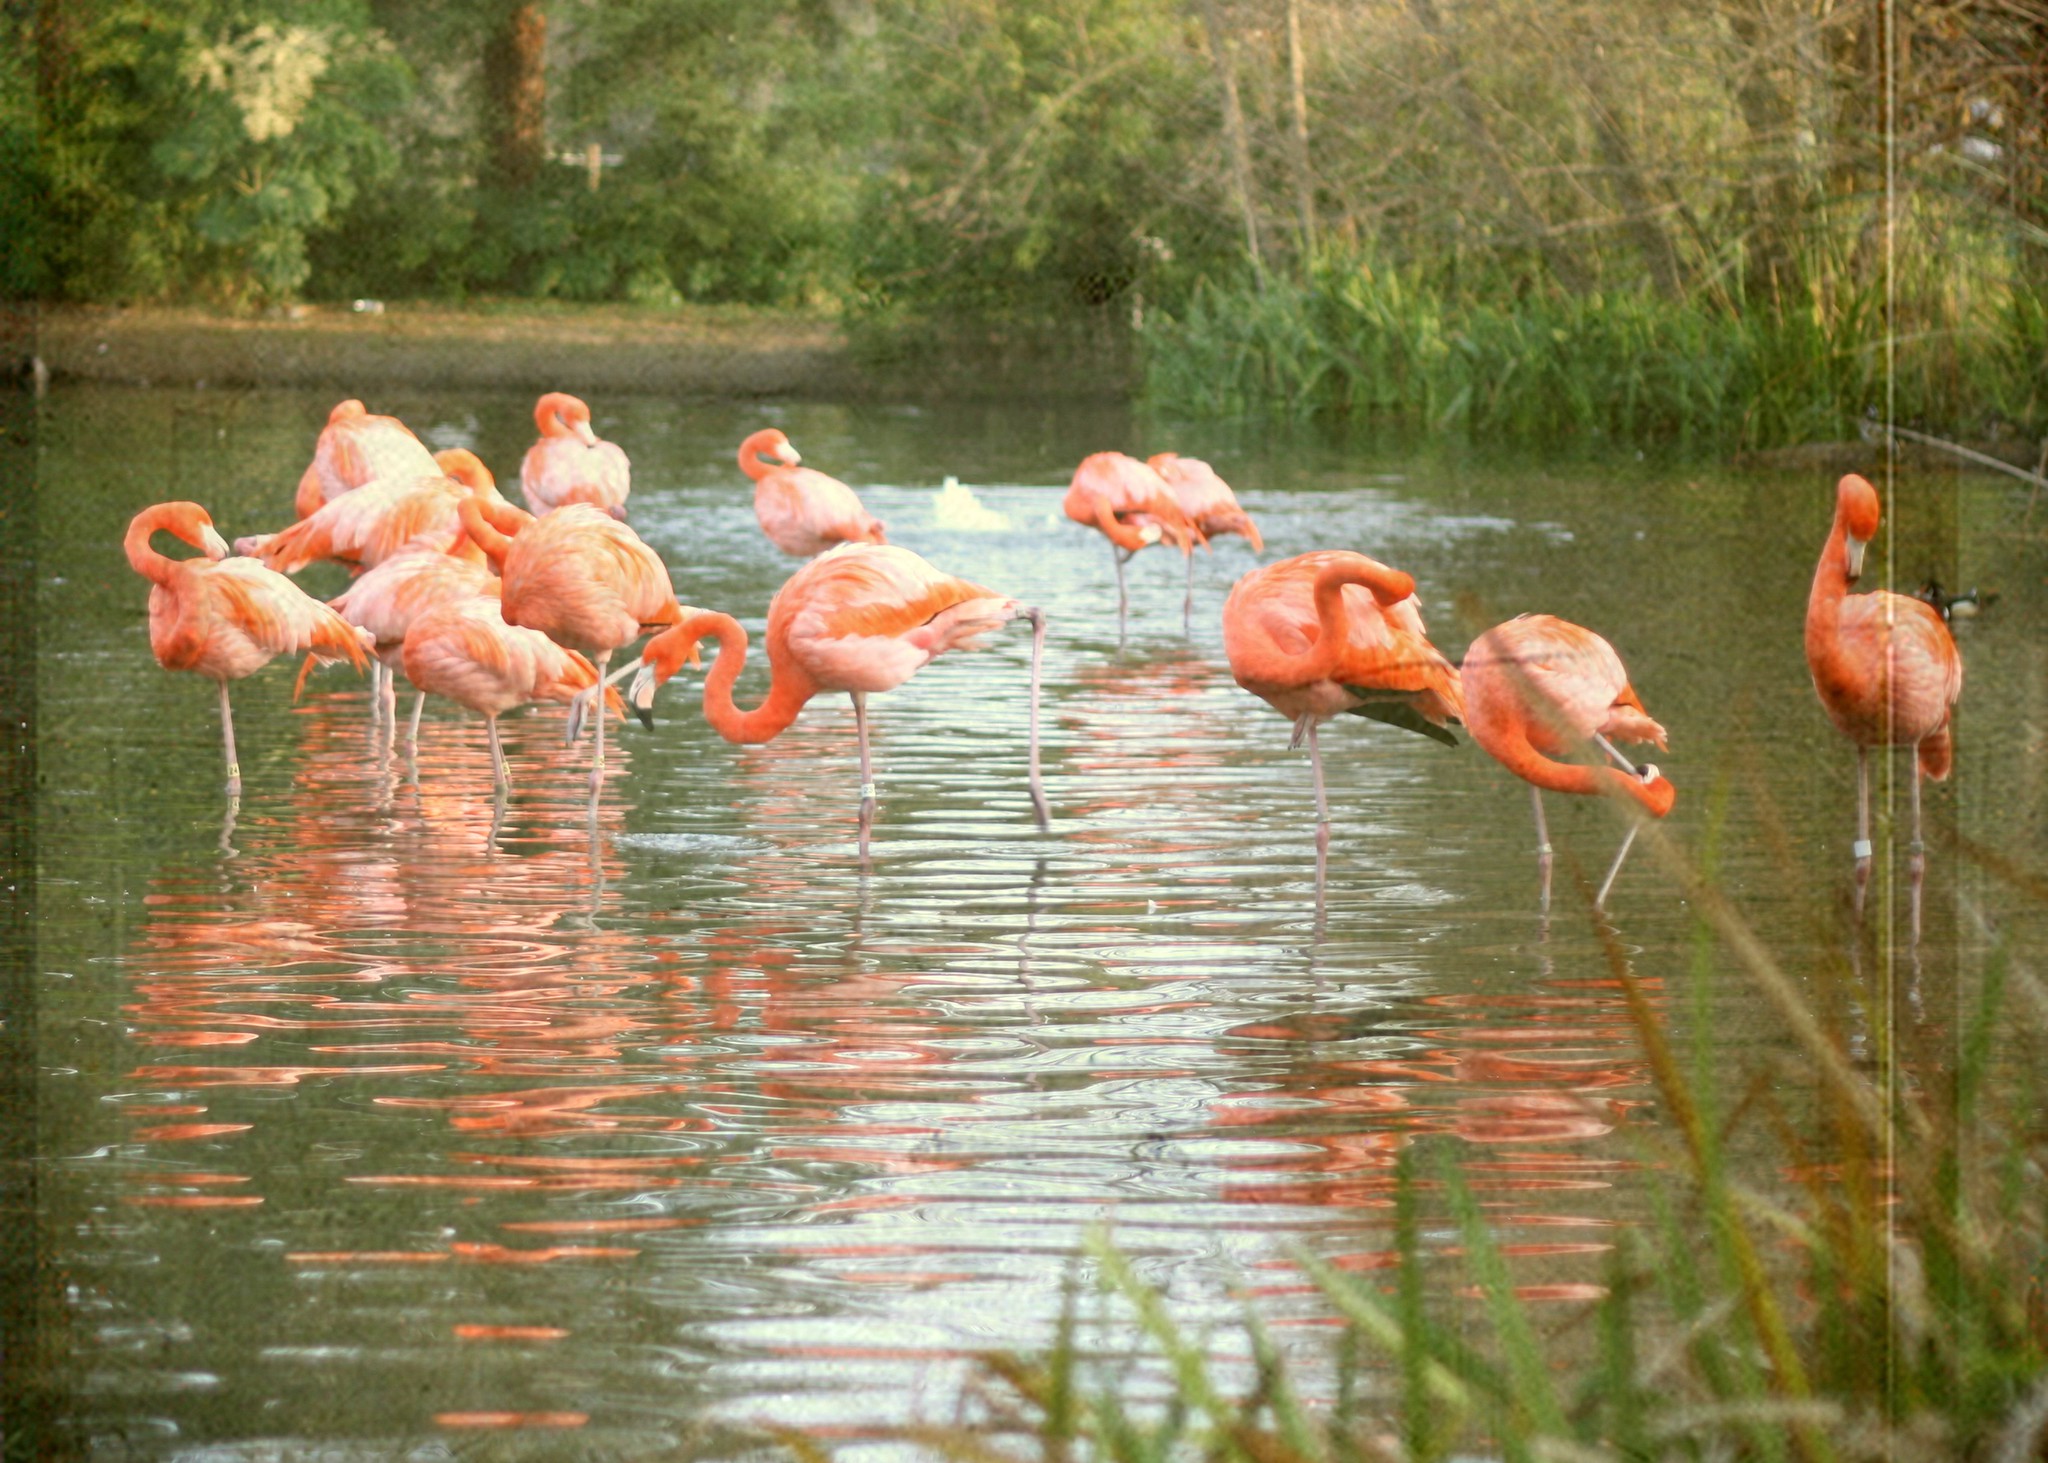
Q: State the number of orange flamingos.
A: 14